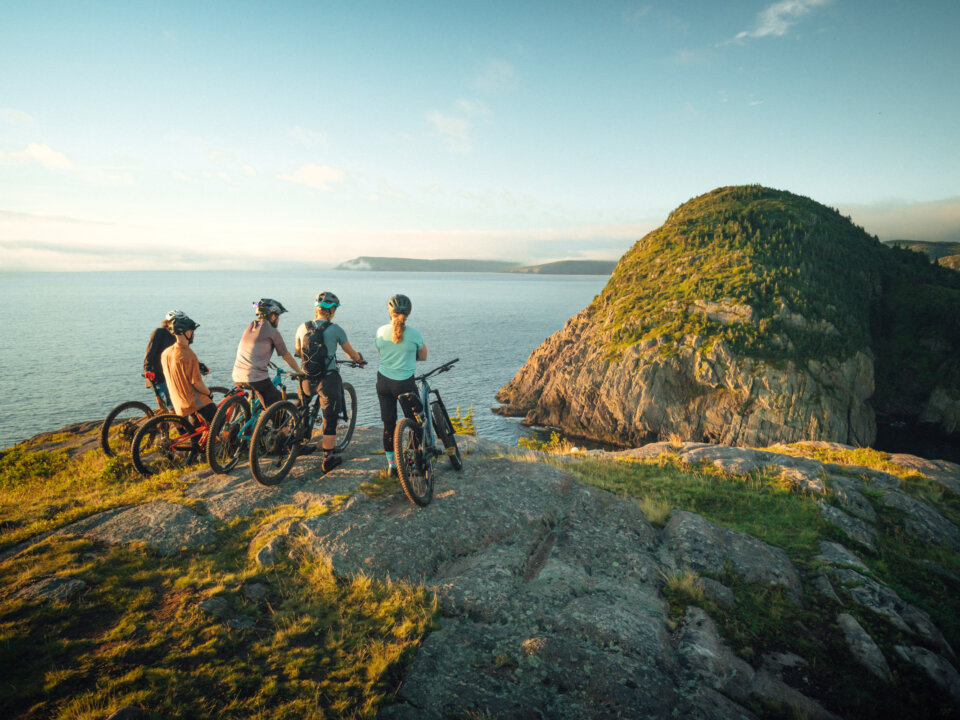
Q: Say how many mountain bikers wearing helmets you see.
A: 5